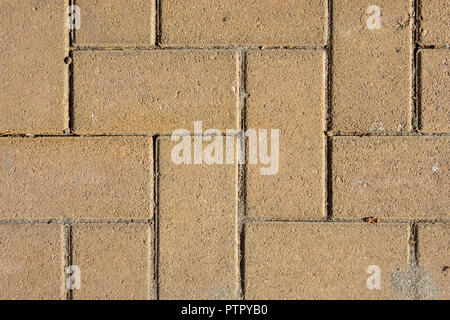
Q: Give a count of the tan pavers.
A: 15